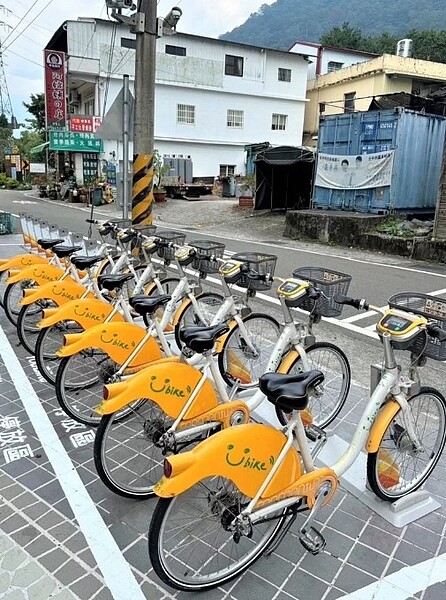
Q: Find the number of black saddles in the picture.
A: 7